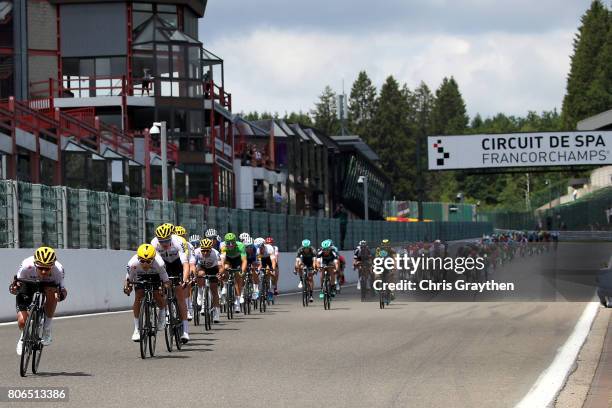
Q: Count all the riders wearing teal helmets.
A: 2